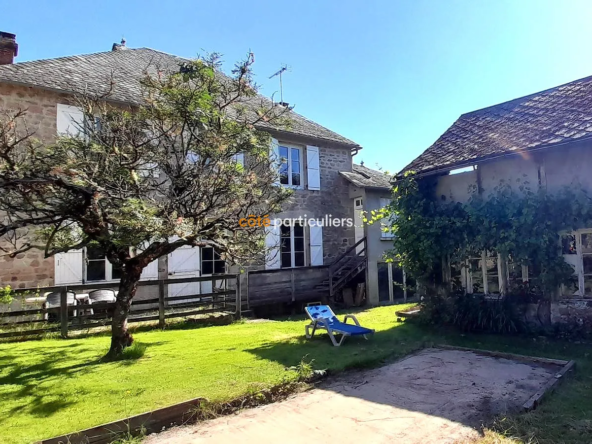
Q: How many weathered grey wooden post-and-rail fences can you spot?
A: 1